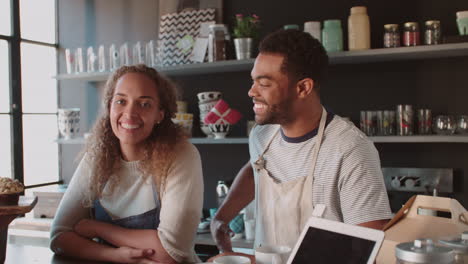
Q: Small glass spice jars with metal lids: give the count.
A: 3